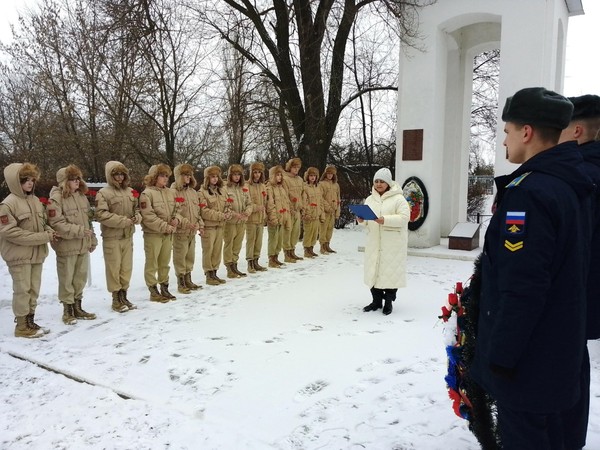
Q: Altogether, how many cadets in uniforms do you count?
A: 12